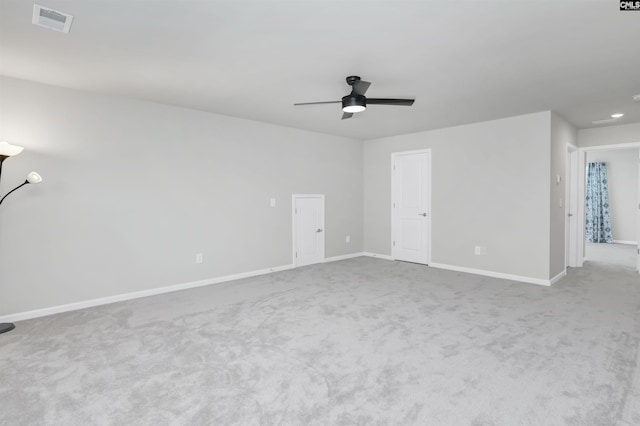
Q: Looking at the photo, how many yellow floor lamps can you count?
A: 0